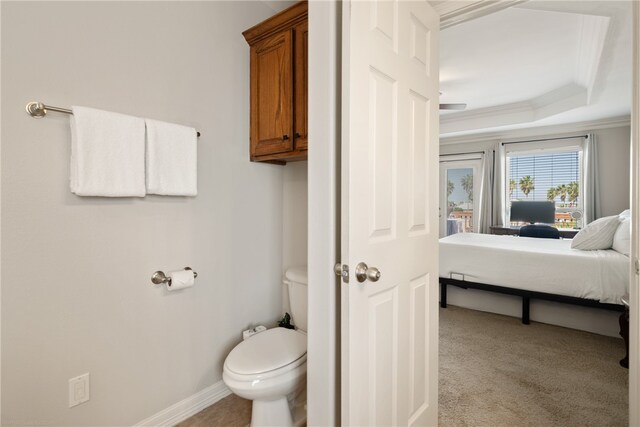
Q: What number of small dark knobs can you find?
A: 2